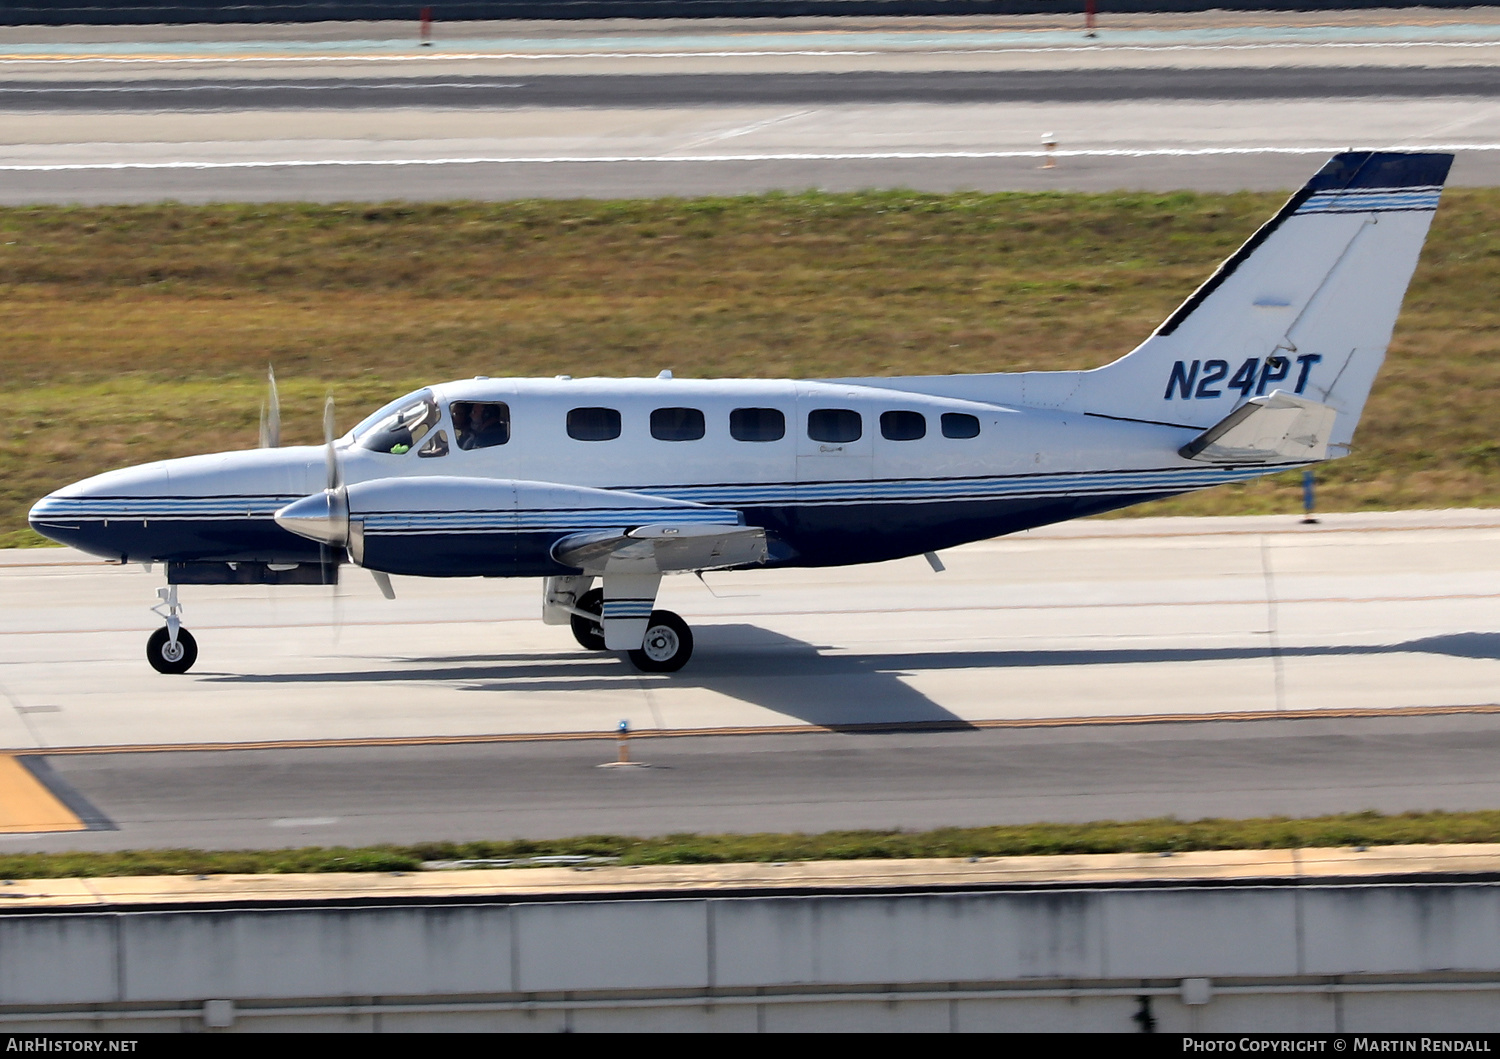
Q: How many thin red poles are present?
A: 2